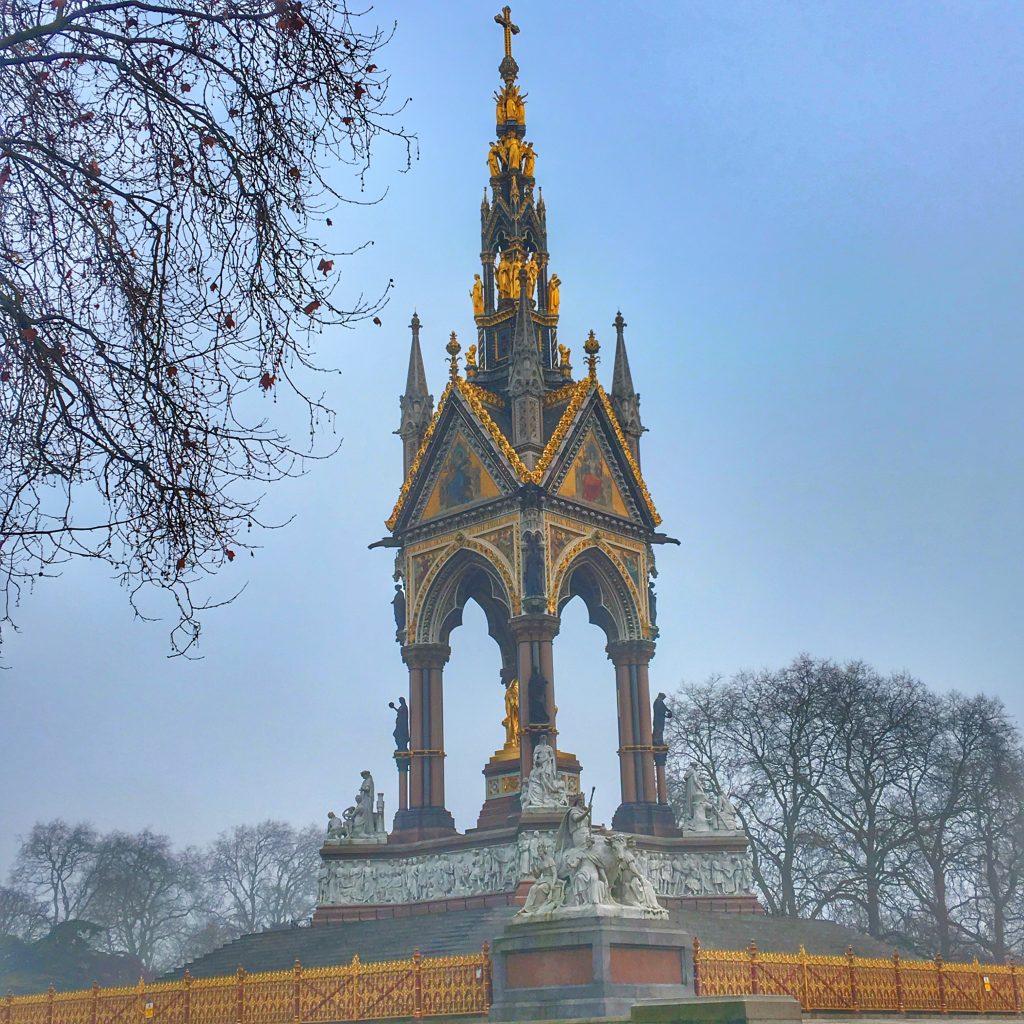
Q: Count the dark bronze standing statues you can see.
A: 6